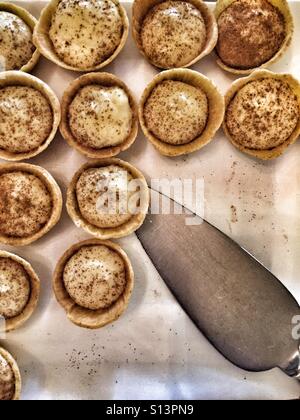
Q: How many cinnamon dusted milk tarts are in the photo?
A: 13